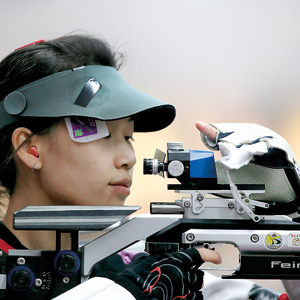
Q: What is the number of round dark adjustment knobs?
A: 2